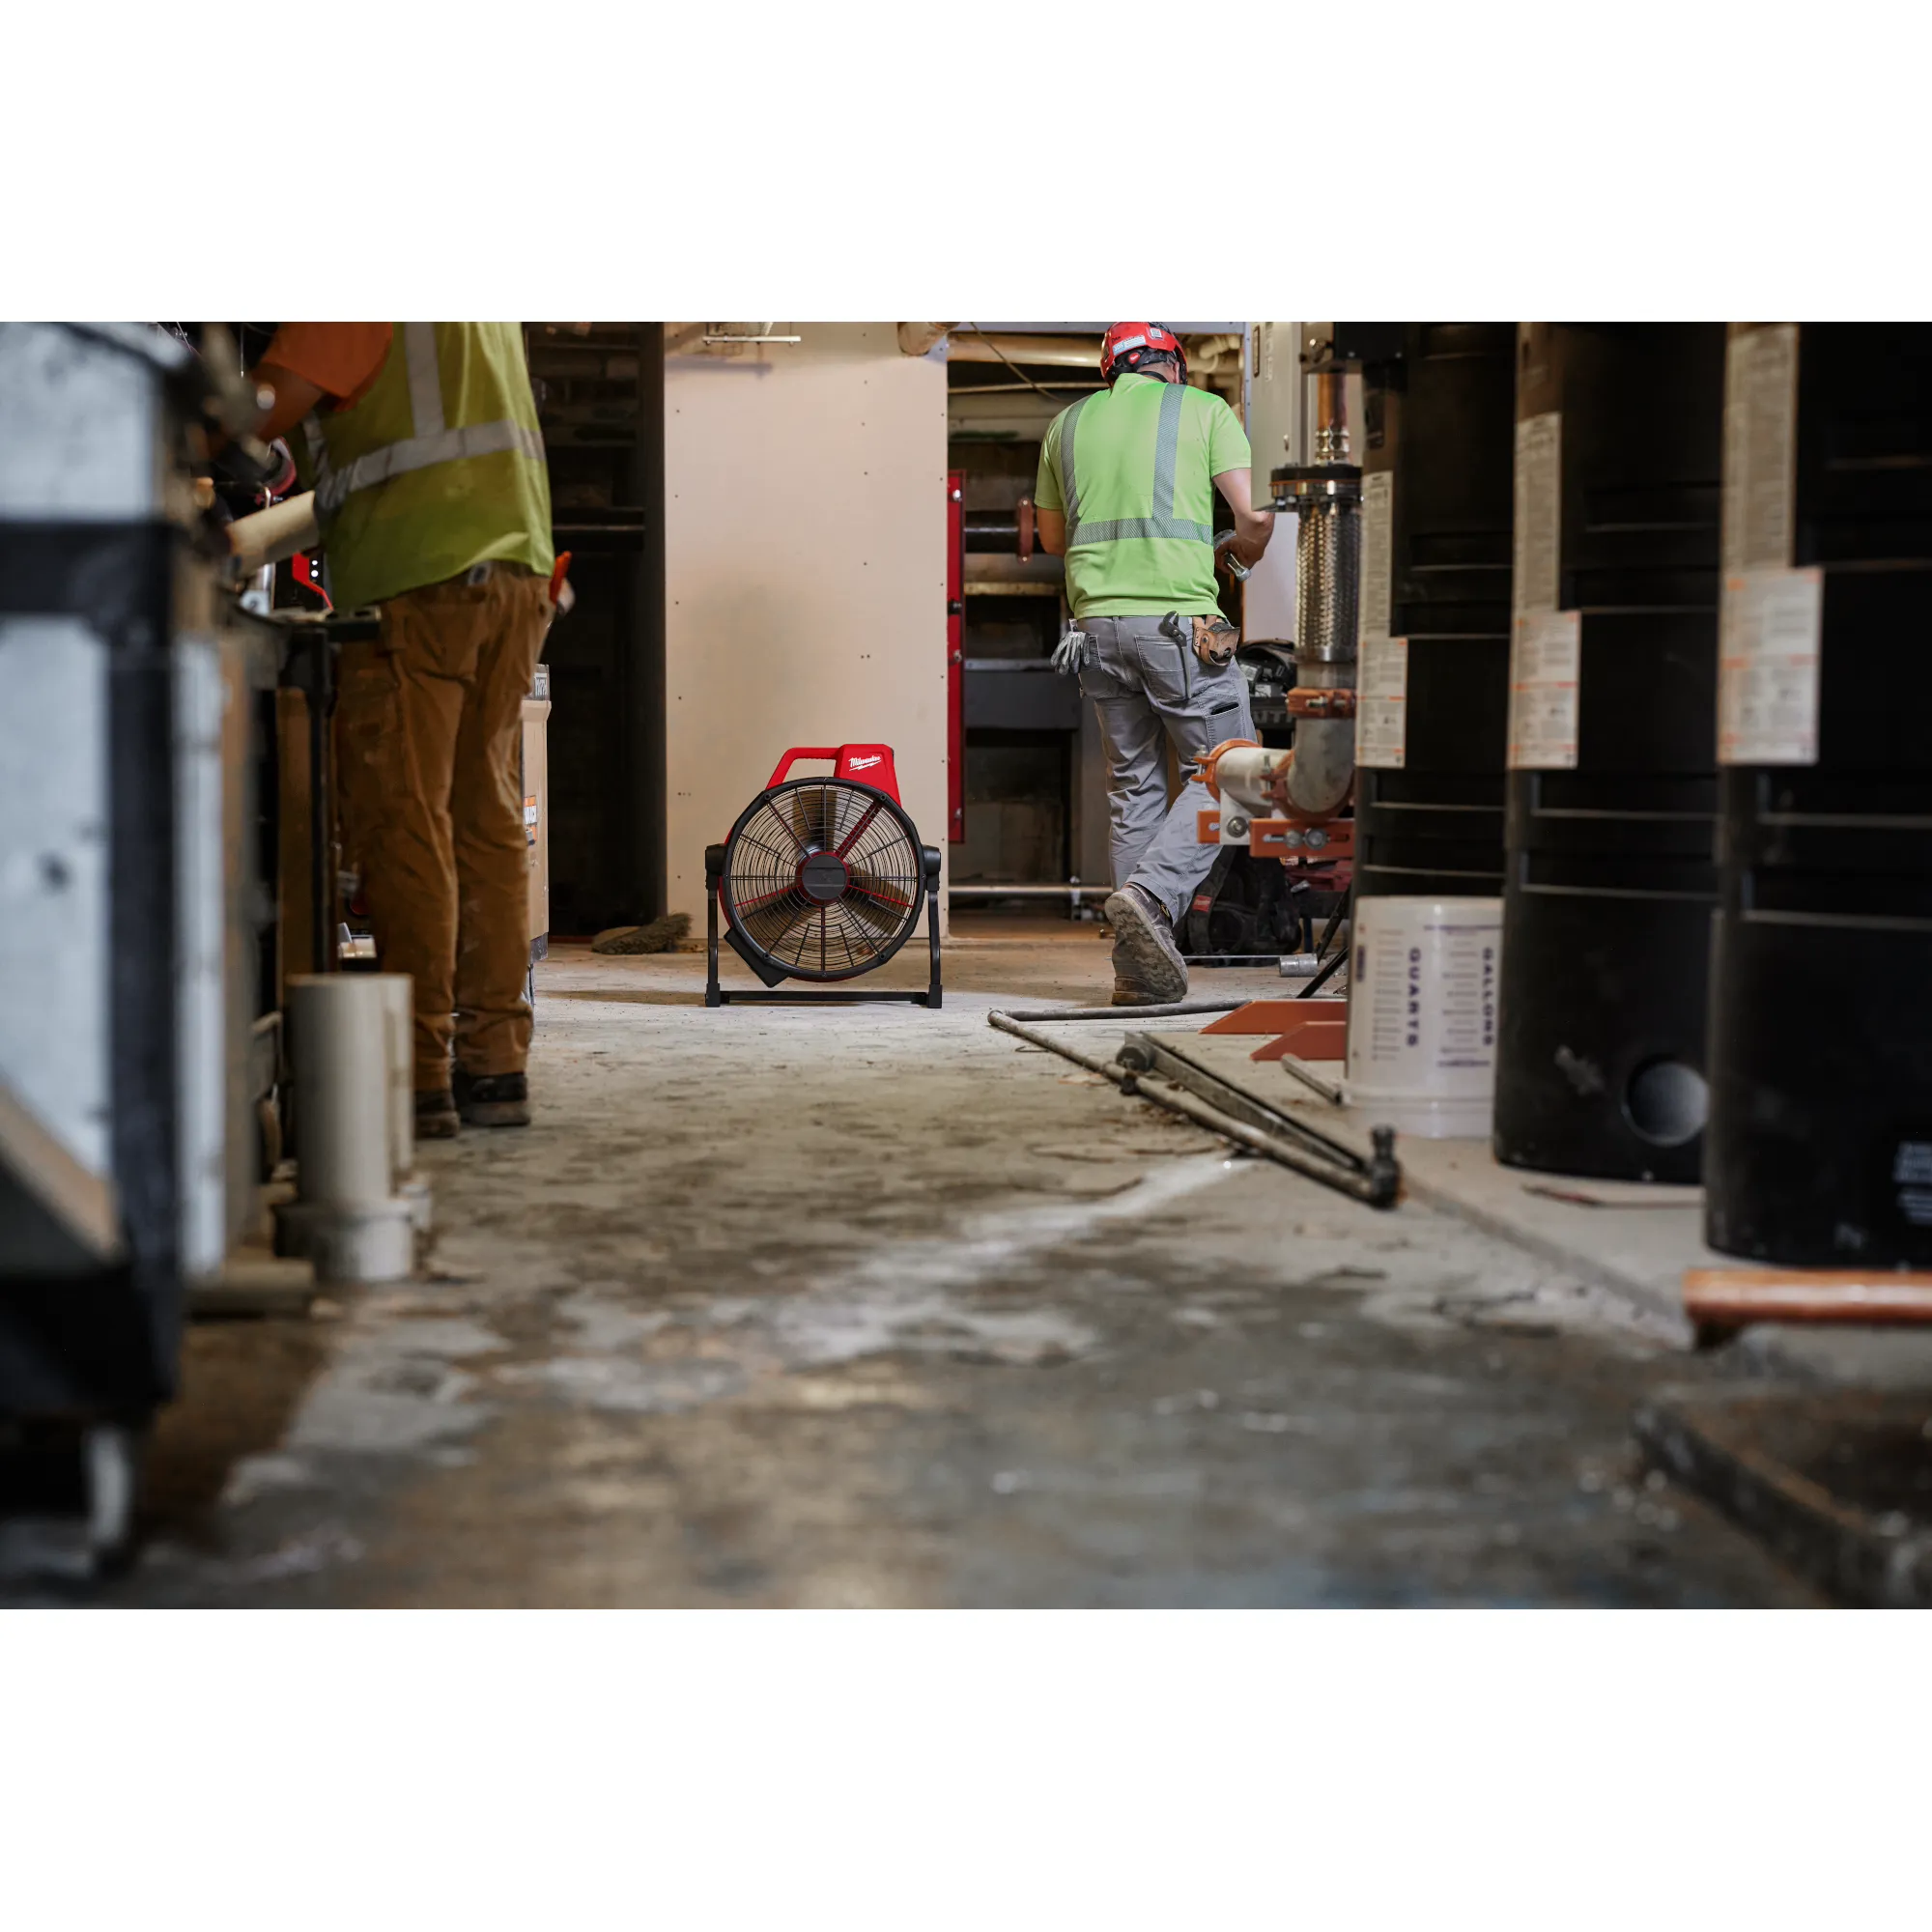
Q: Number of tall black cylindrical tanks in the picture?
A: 3